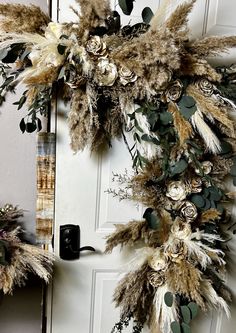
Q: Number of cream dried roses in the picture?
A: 14